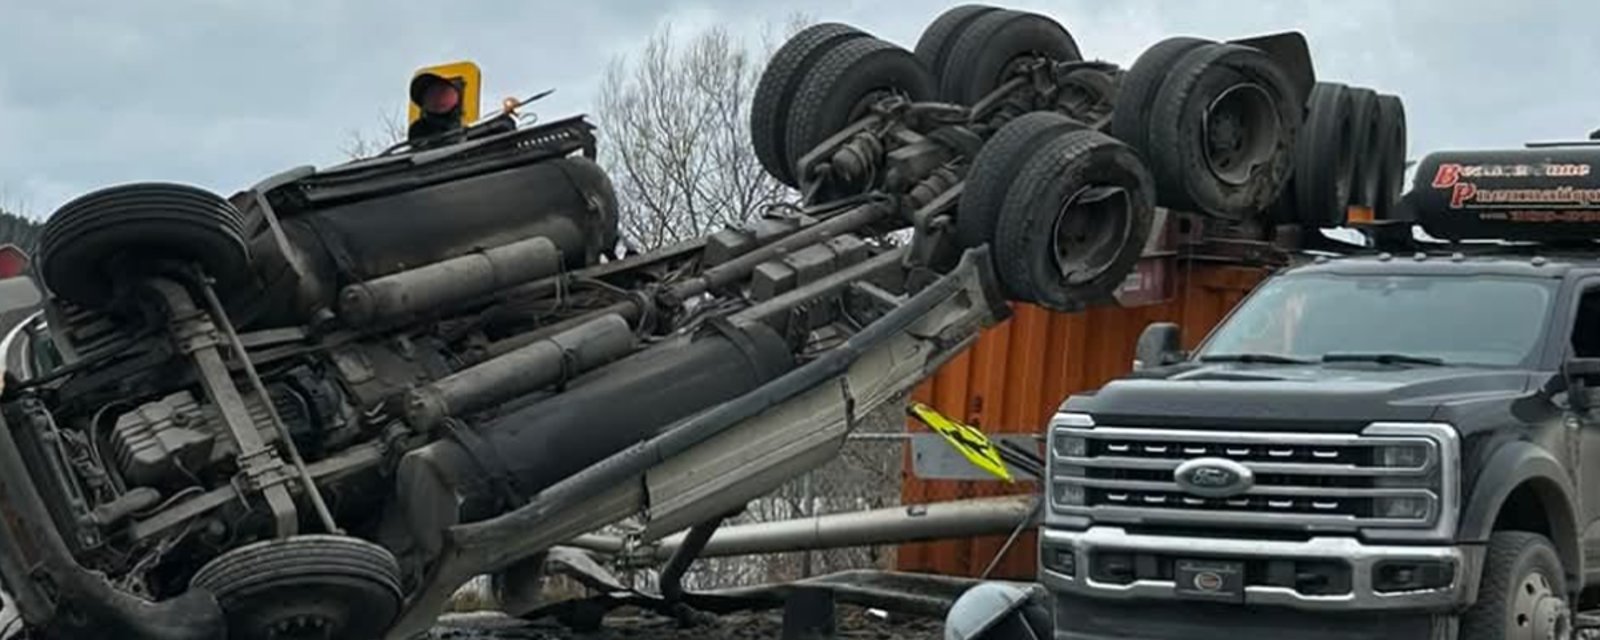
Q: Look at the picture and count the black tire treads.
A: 14